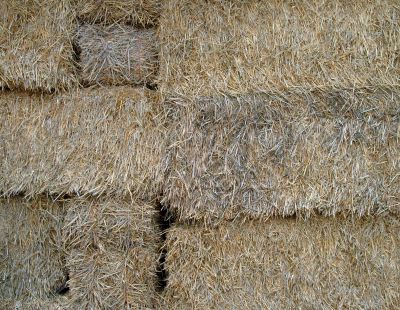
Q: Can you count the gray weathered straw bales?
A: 2